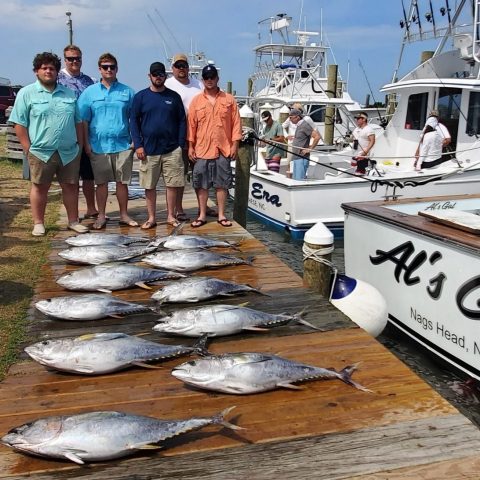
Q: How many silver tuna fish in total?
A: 11